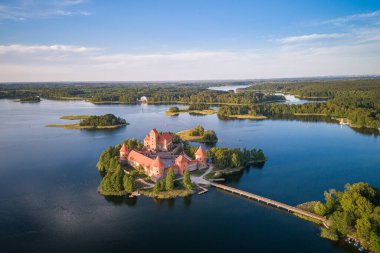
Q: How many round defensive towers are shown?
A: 3